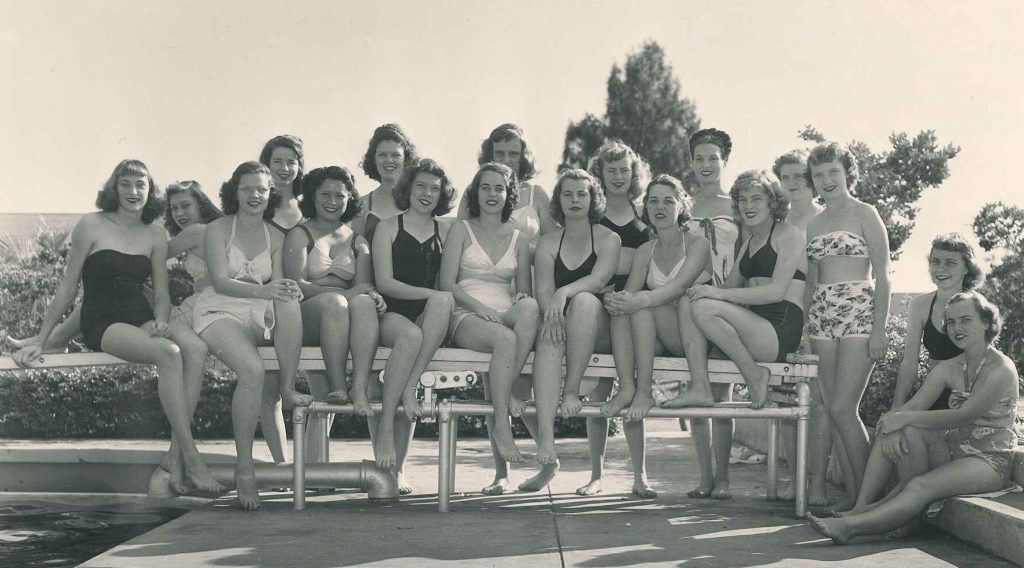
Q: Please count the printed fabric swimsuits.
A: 2